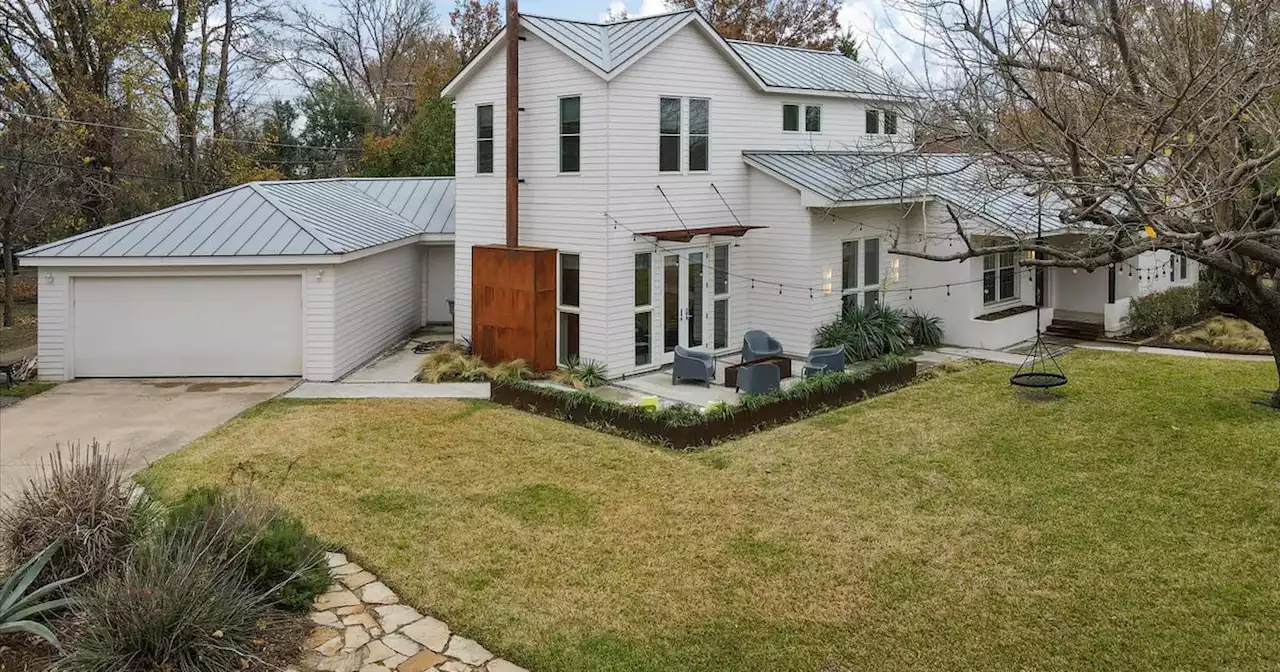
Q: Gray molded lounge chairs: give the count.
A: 4